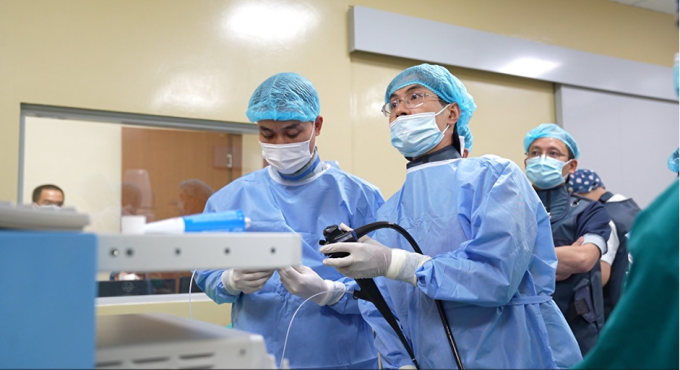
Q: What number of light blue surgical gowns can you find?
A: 2